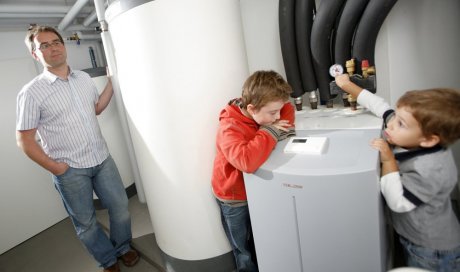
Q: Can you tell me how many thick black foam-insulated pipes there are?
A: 5